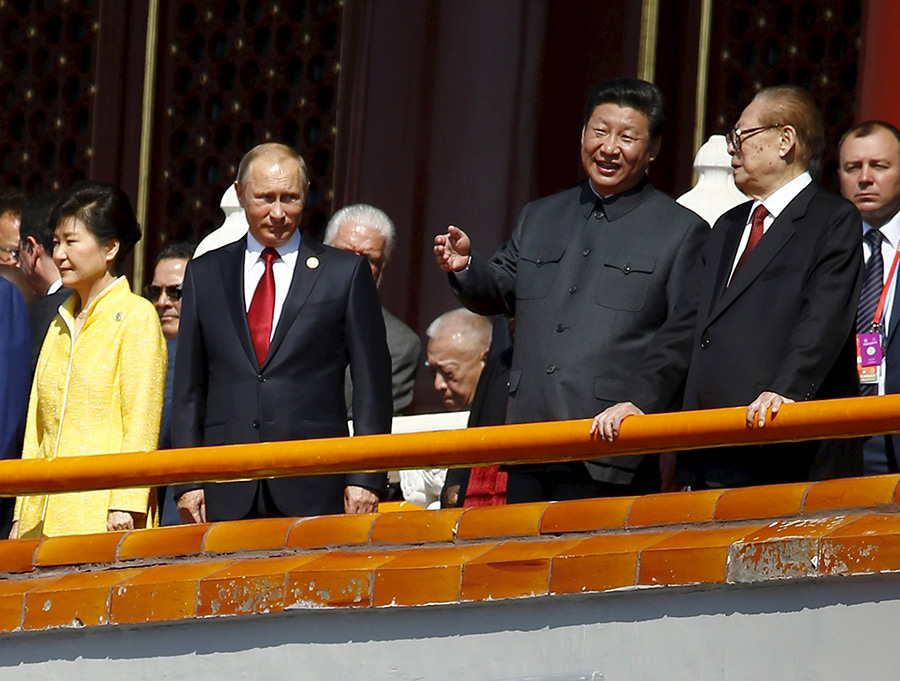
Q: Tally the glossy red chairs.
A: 0